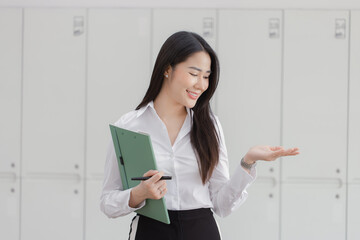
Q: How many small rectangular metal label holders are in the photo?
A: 4